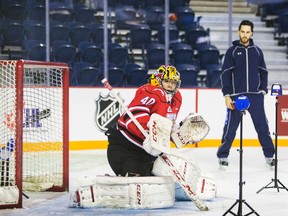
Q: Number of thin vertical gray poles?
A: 4